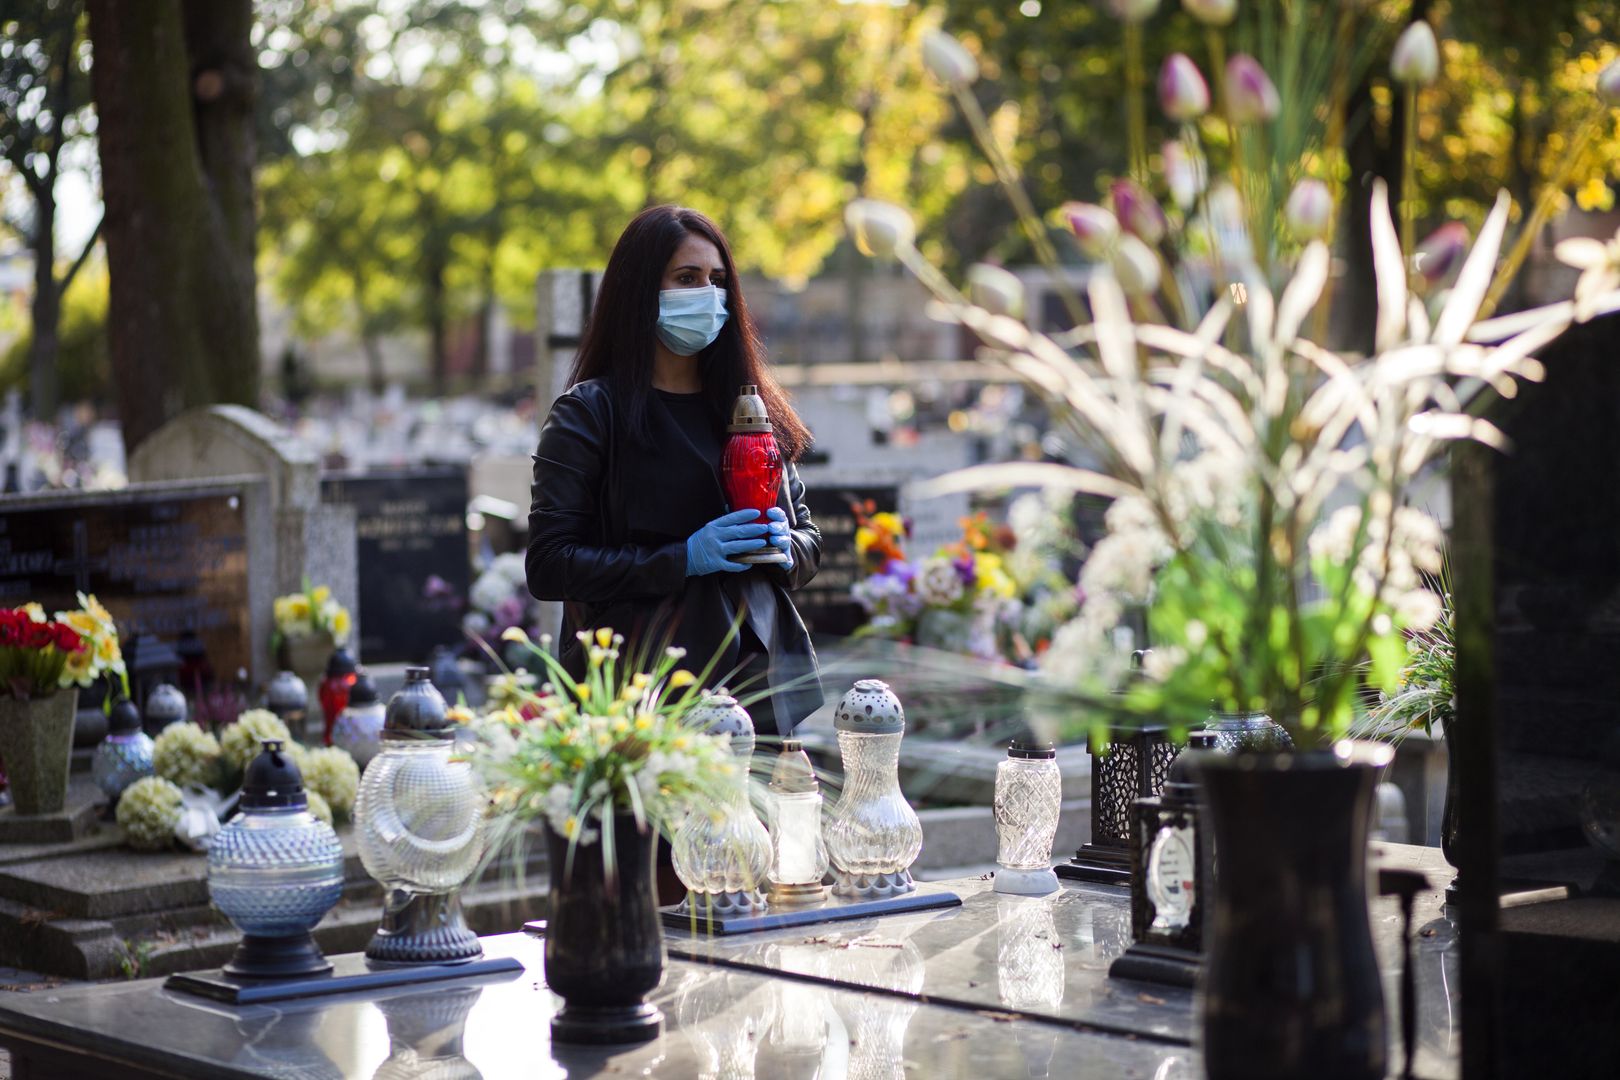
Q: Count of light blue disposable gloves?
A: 2